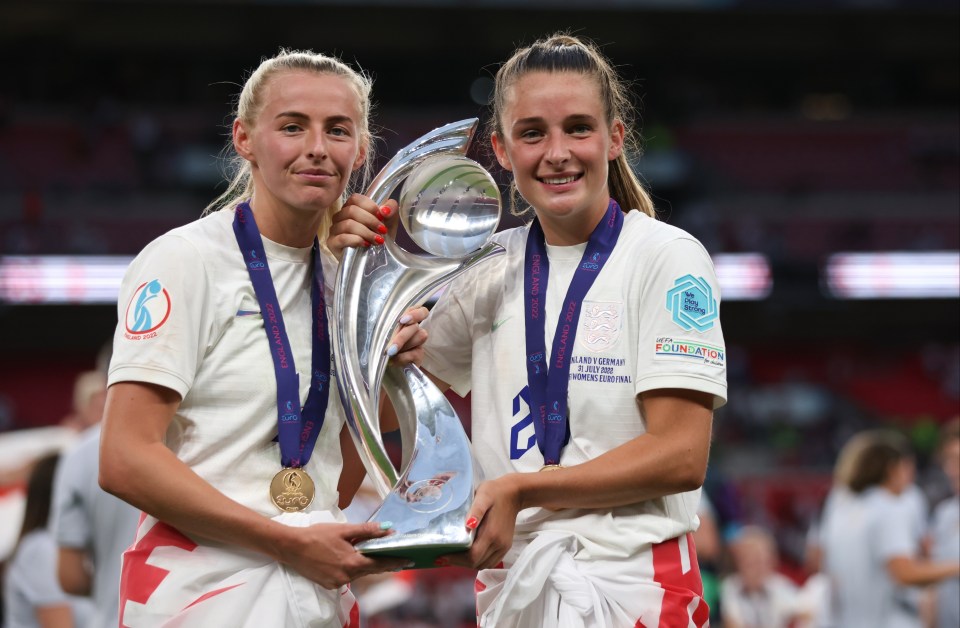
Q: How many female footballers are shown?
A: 2